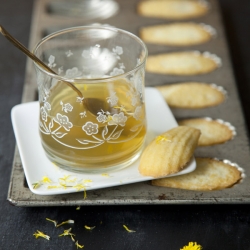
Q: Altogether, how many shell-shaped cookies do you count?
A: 7